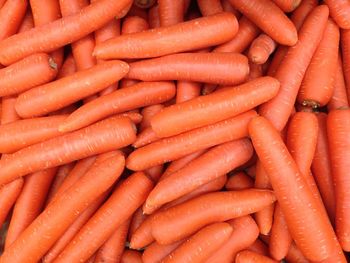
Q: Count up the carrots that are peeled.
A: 0